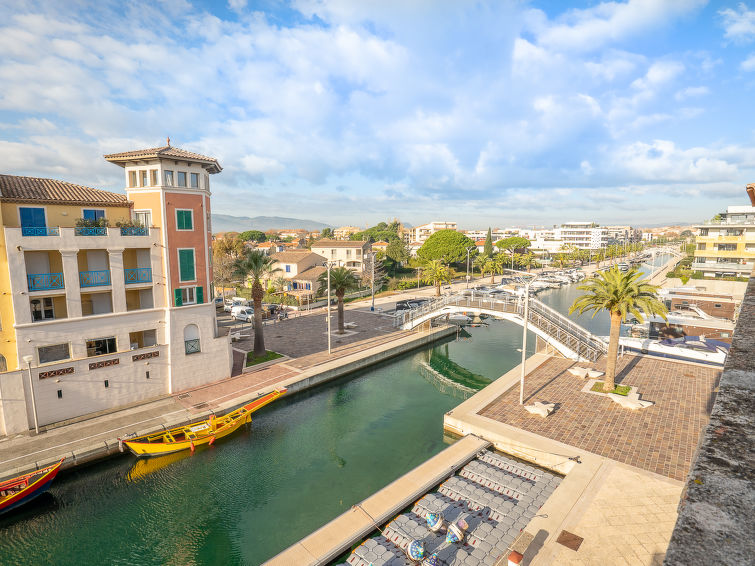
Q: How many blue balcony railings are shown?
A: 6